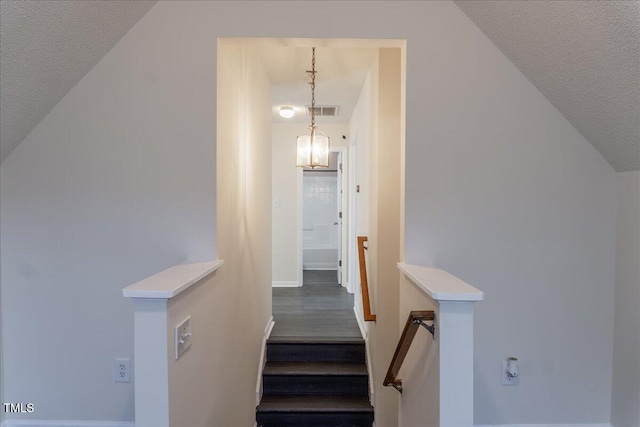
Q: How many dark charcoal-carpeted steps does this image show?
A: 3